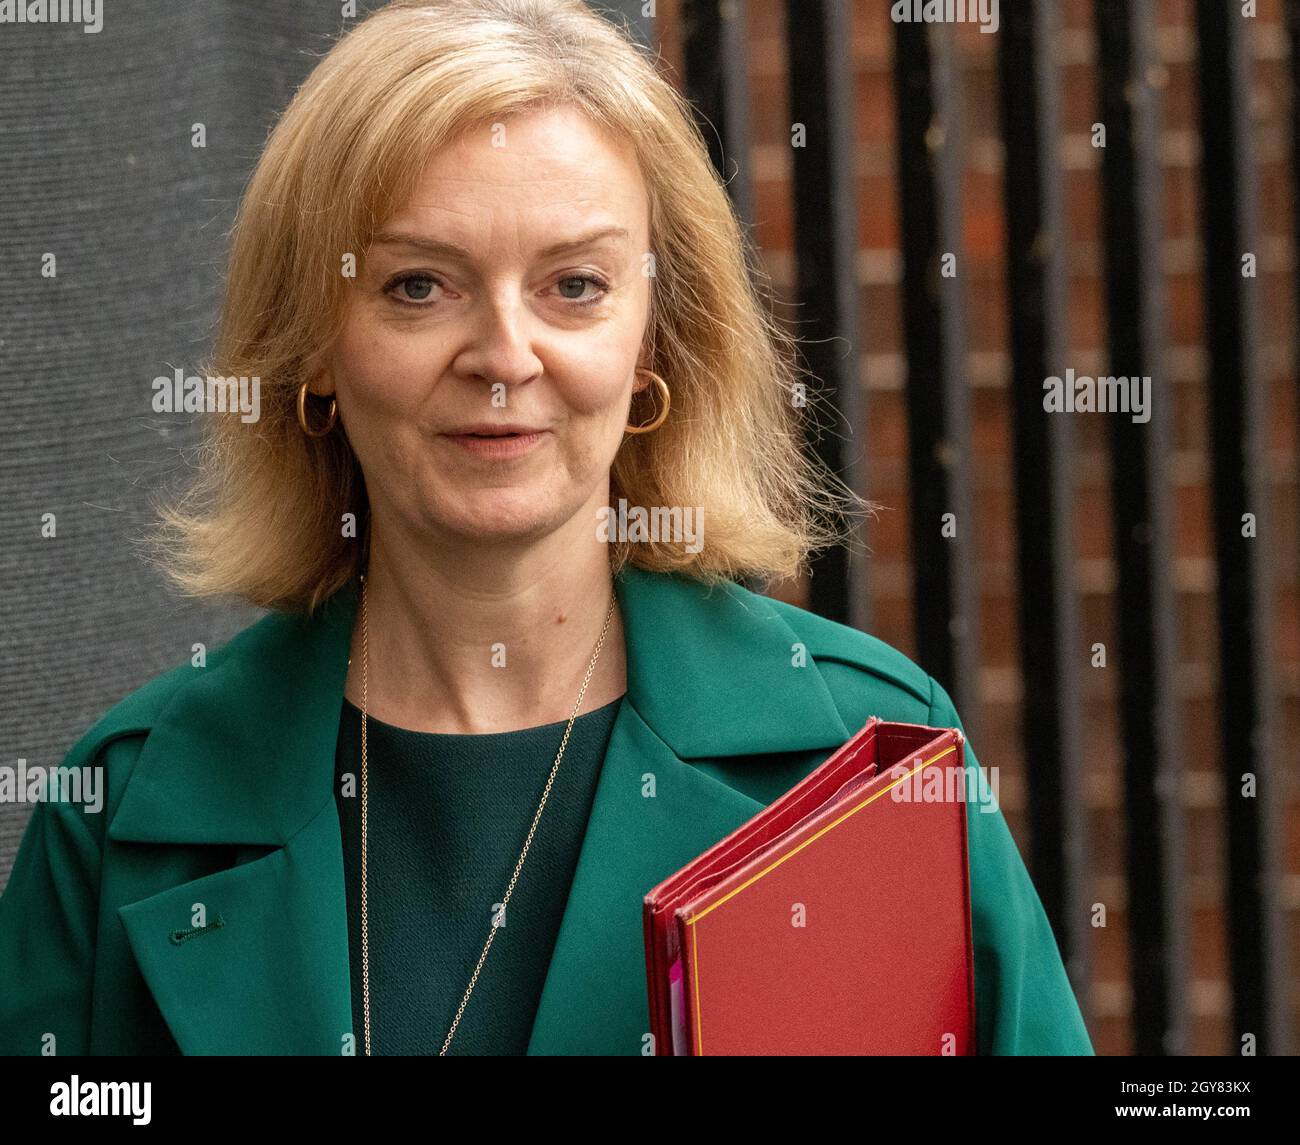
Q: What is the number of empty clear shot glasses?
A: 0